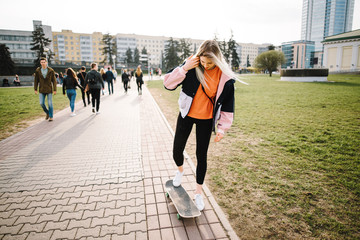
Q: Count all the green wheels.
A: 2